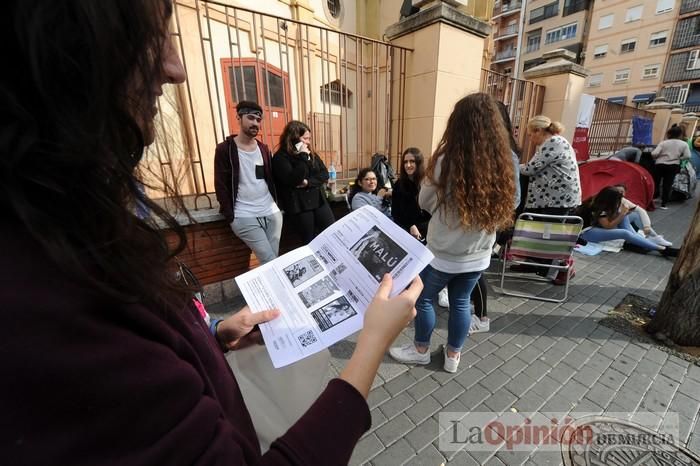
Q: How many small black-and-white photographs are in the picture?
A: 3